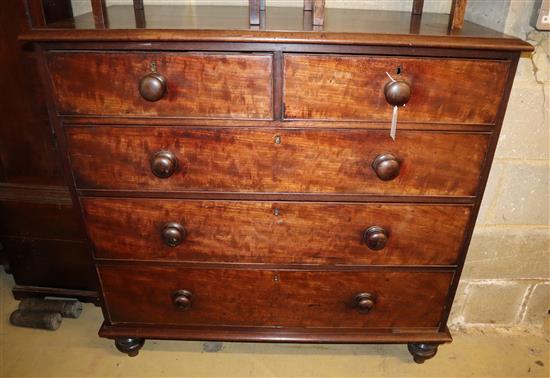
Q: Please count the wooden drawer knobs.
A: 8